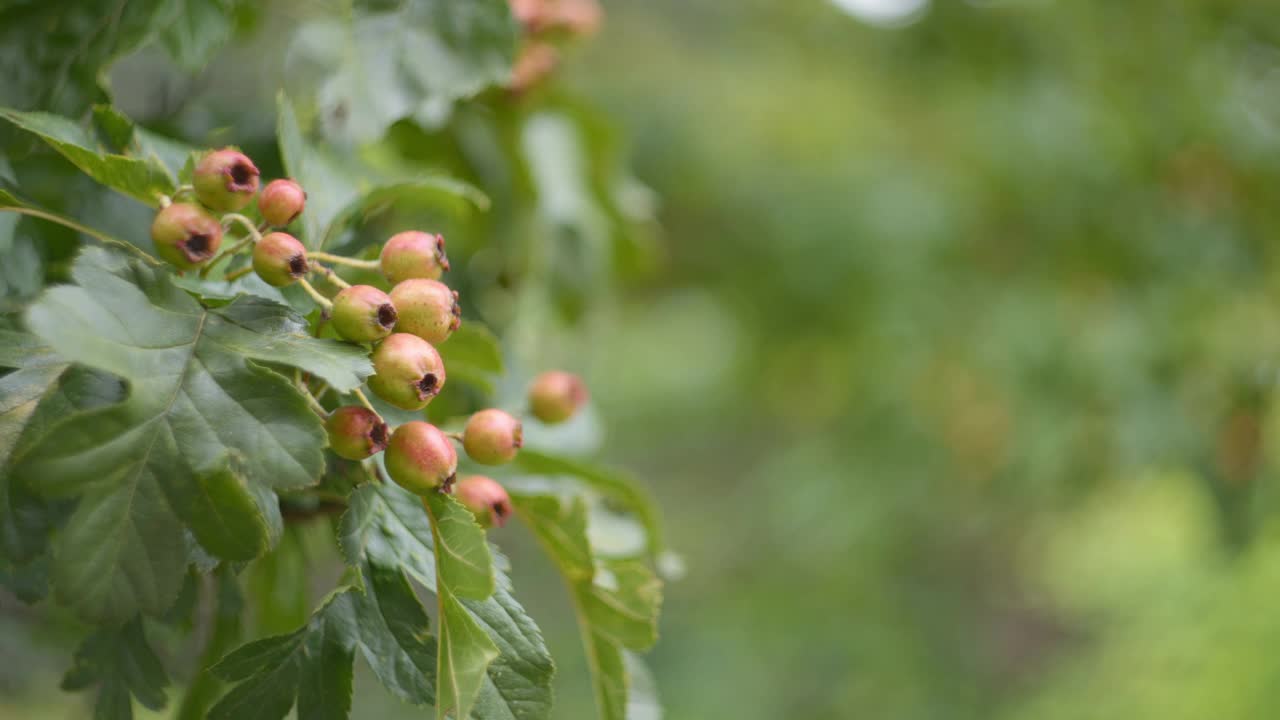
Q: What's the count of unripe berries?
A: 13